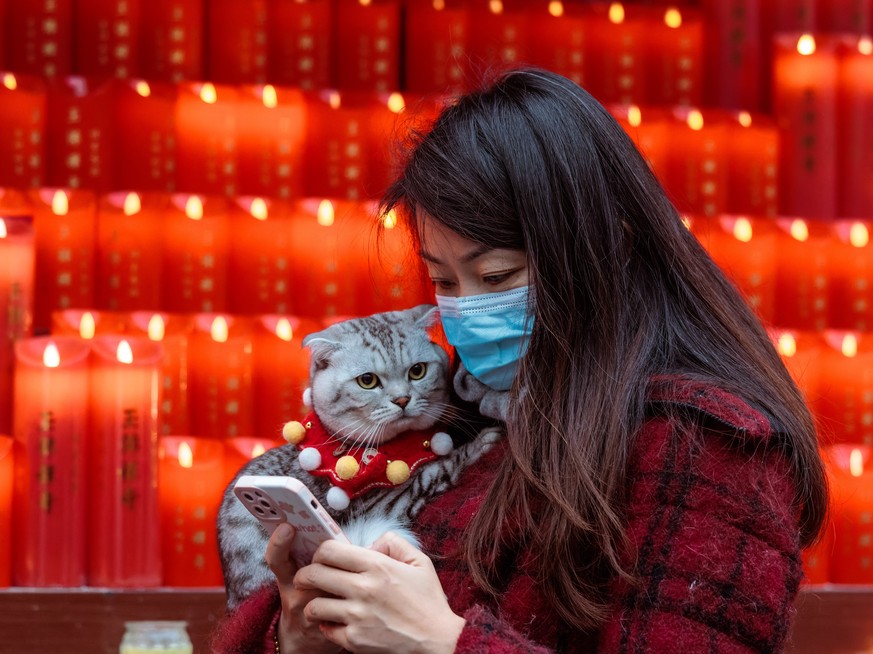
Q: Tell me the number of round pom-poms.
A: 7